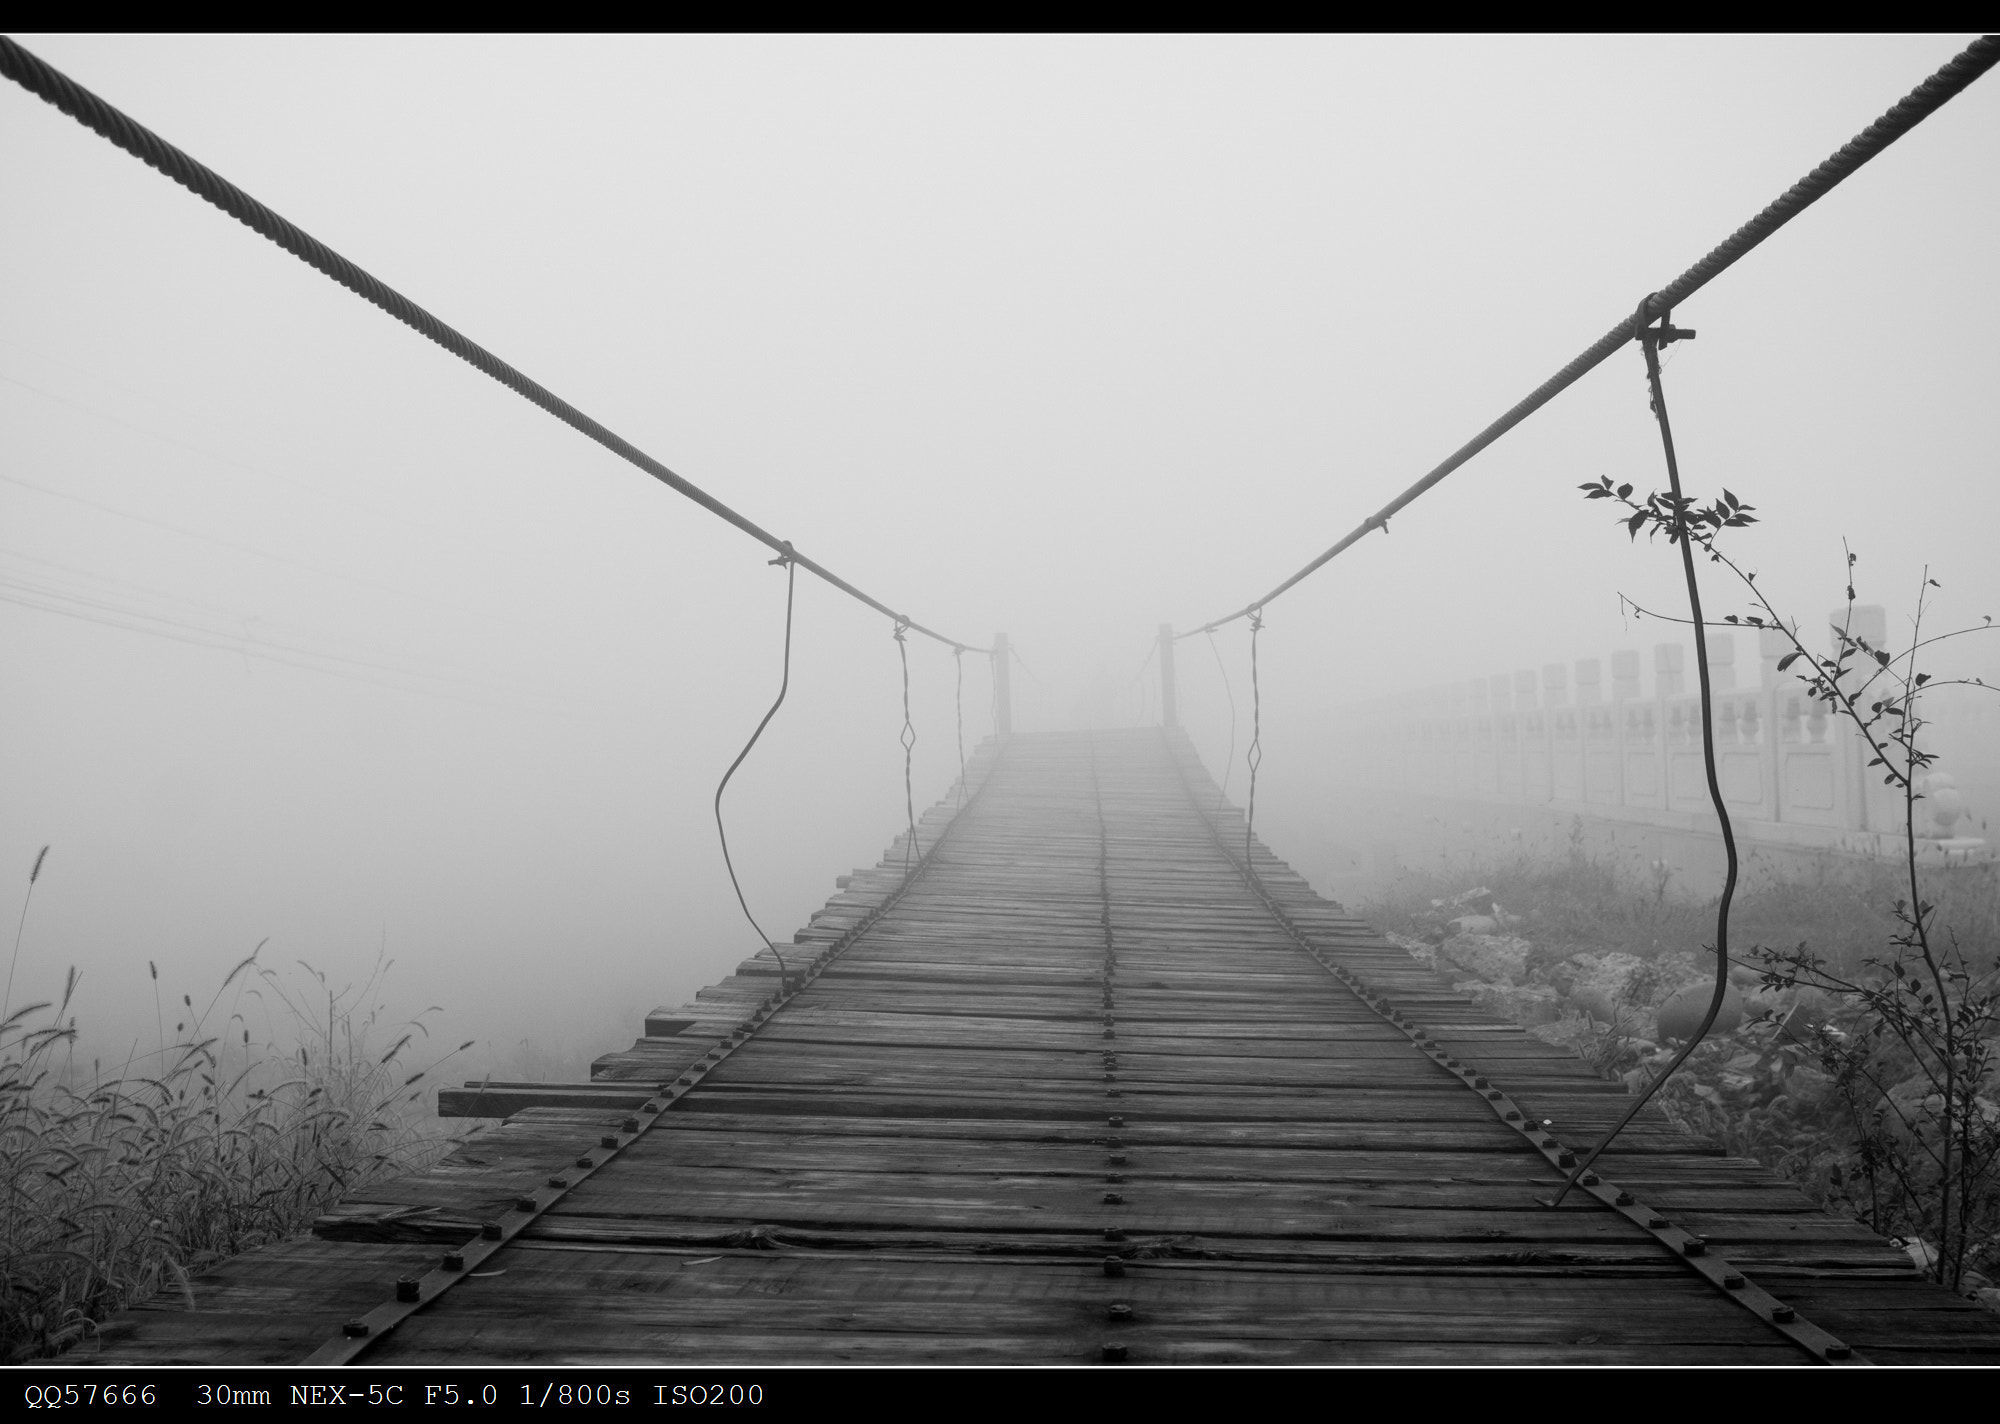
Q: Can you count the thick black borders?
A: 2